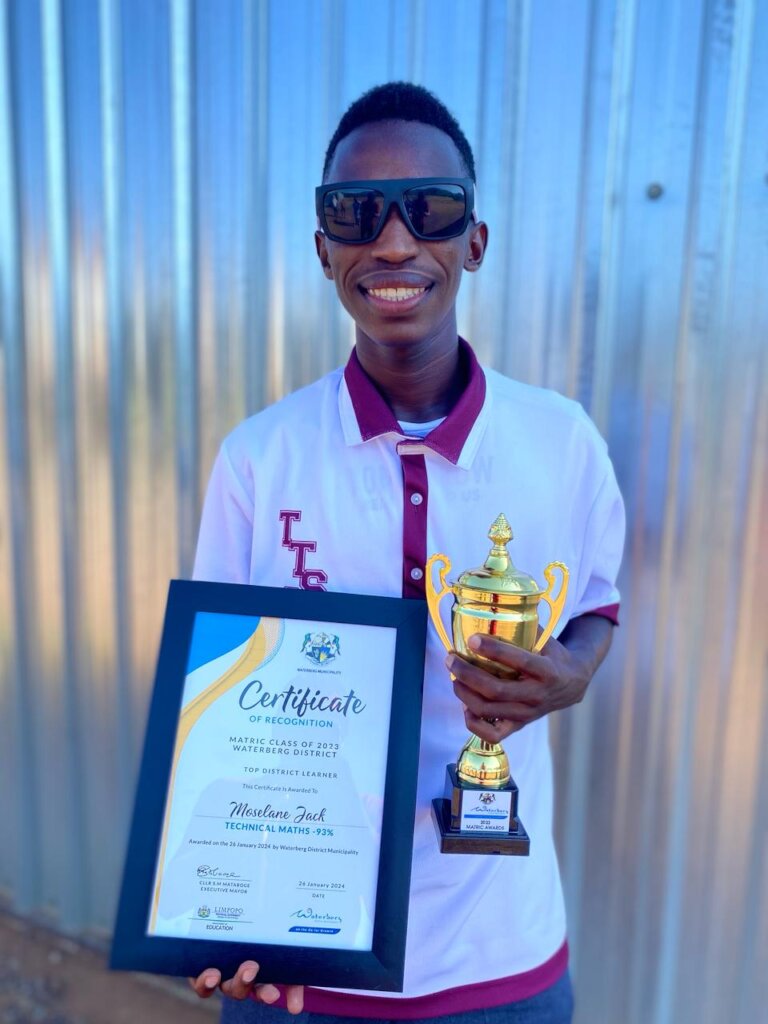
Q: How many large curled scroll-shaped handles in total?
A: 2